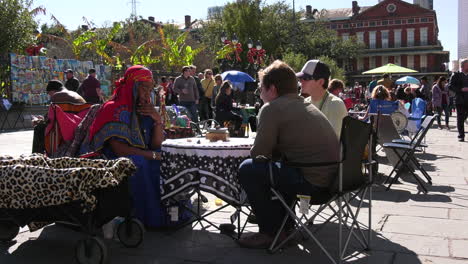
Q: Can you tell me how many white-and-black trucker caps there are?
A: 1